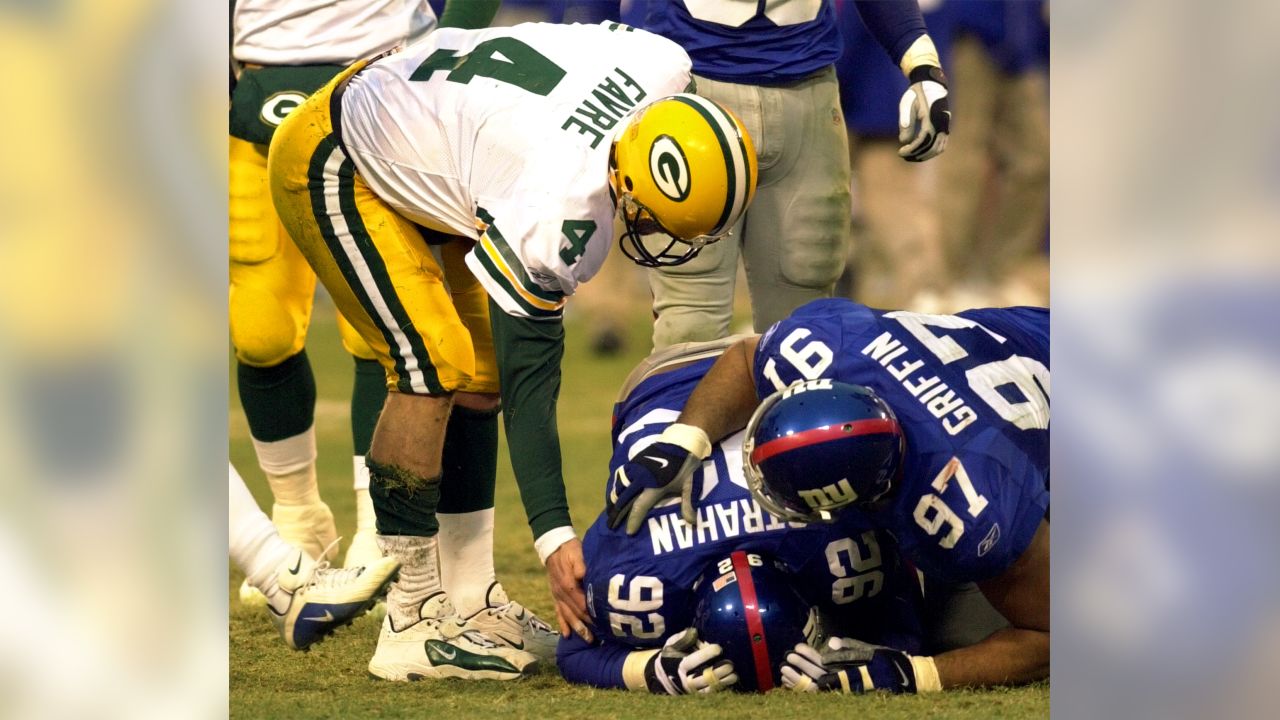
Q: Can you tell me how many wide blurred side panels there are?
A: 2